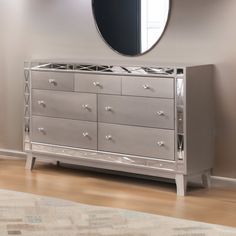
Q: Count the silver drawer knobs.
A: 11